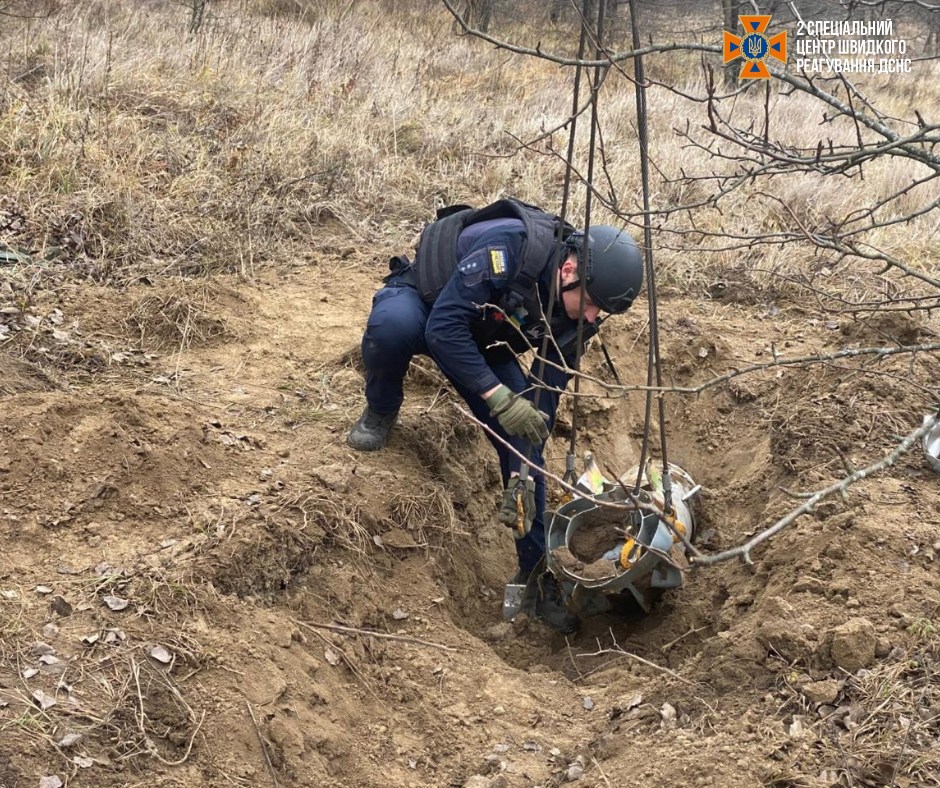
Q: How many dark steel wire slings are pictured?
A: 4